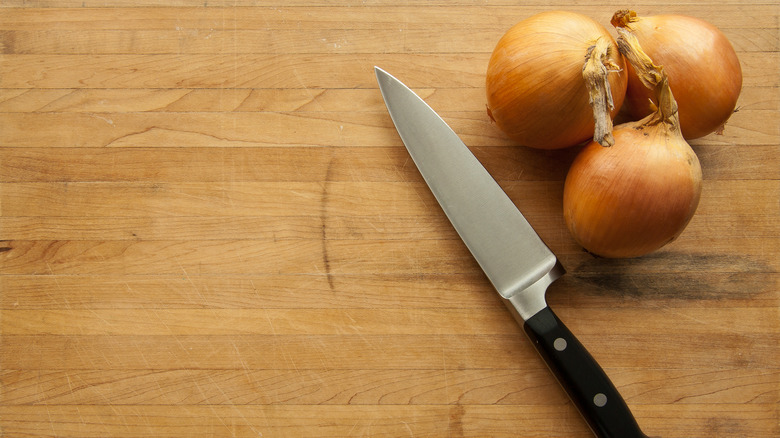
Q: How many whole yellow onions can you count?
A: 3